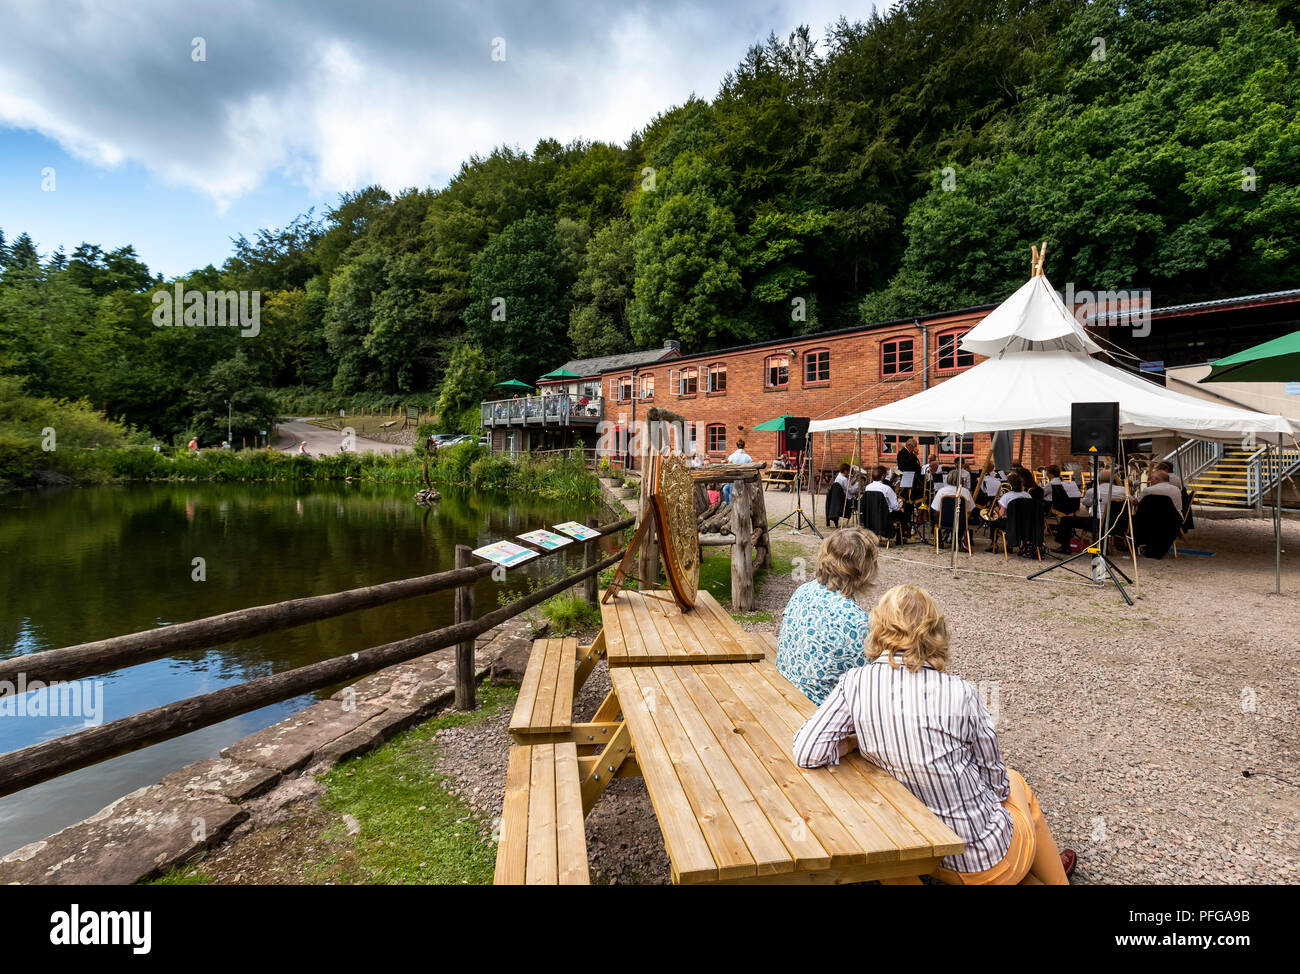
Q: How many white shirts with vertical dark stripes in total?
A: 1